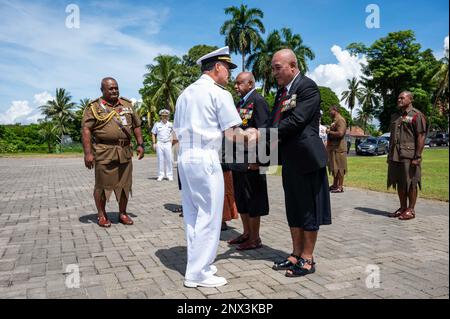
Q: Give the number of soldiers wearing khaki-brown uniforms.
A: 3